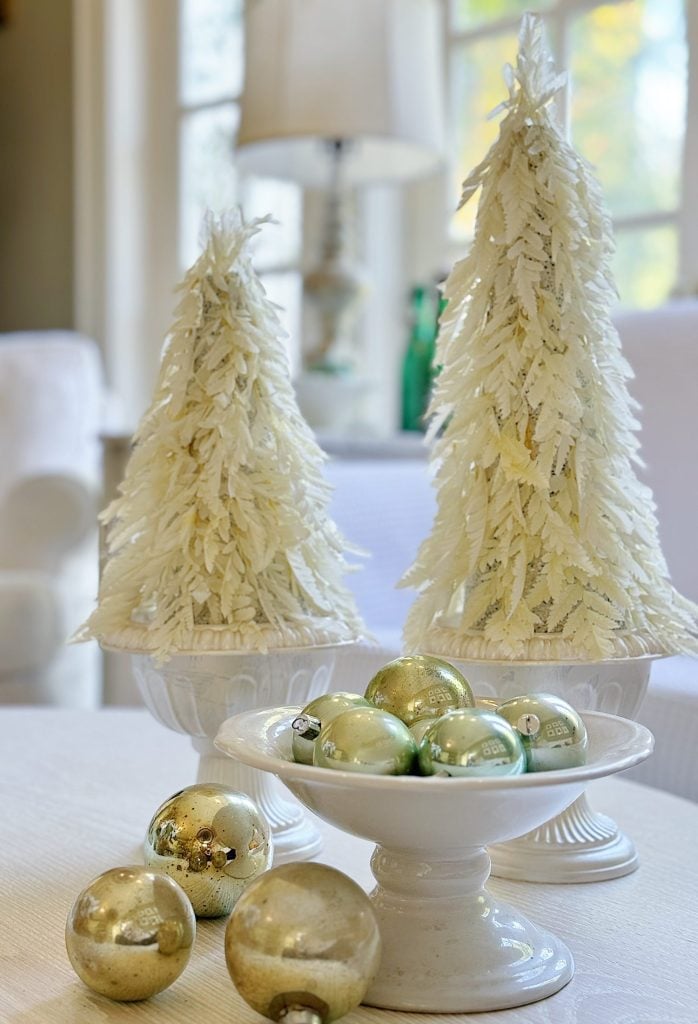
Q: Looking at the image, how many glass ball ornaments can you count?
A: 9